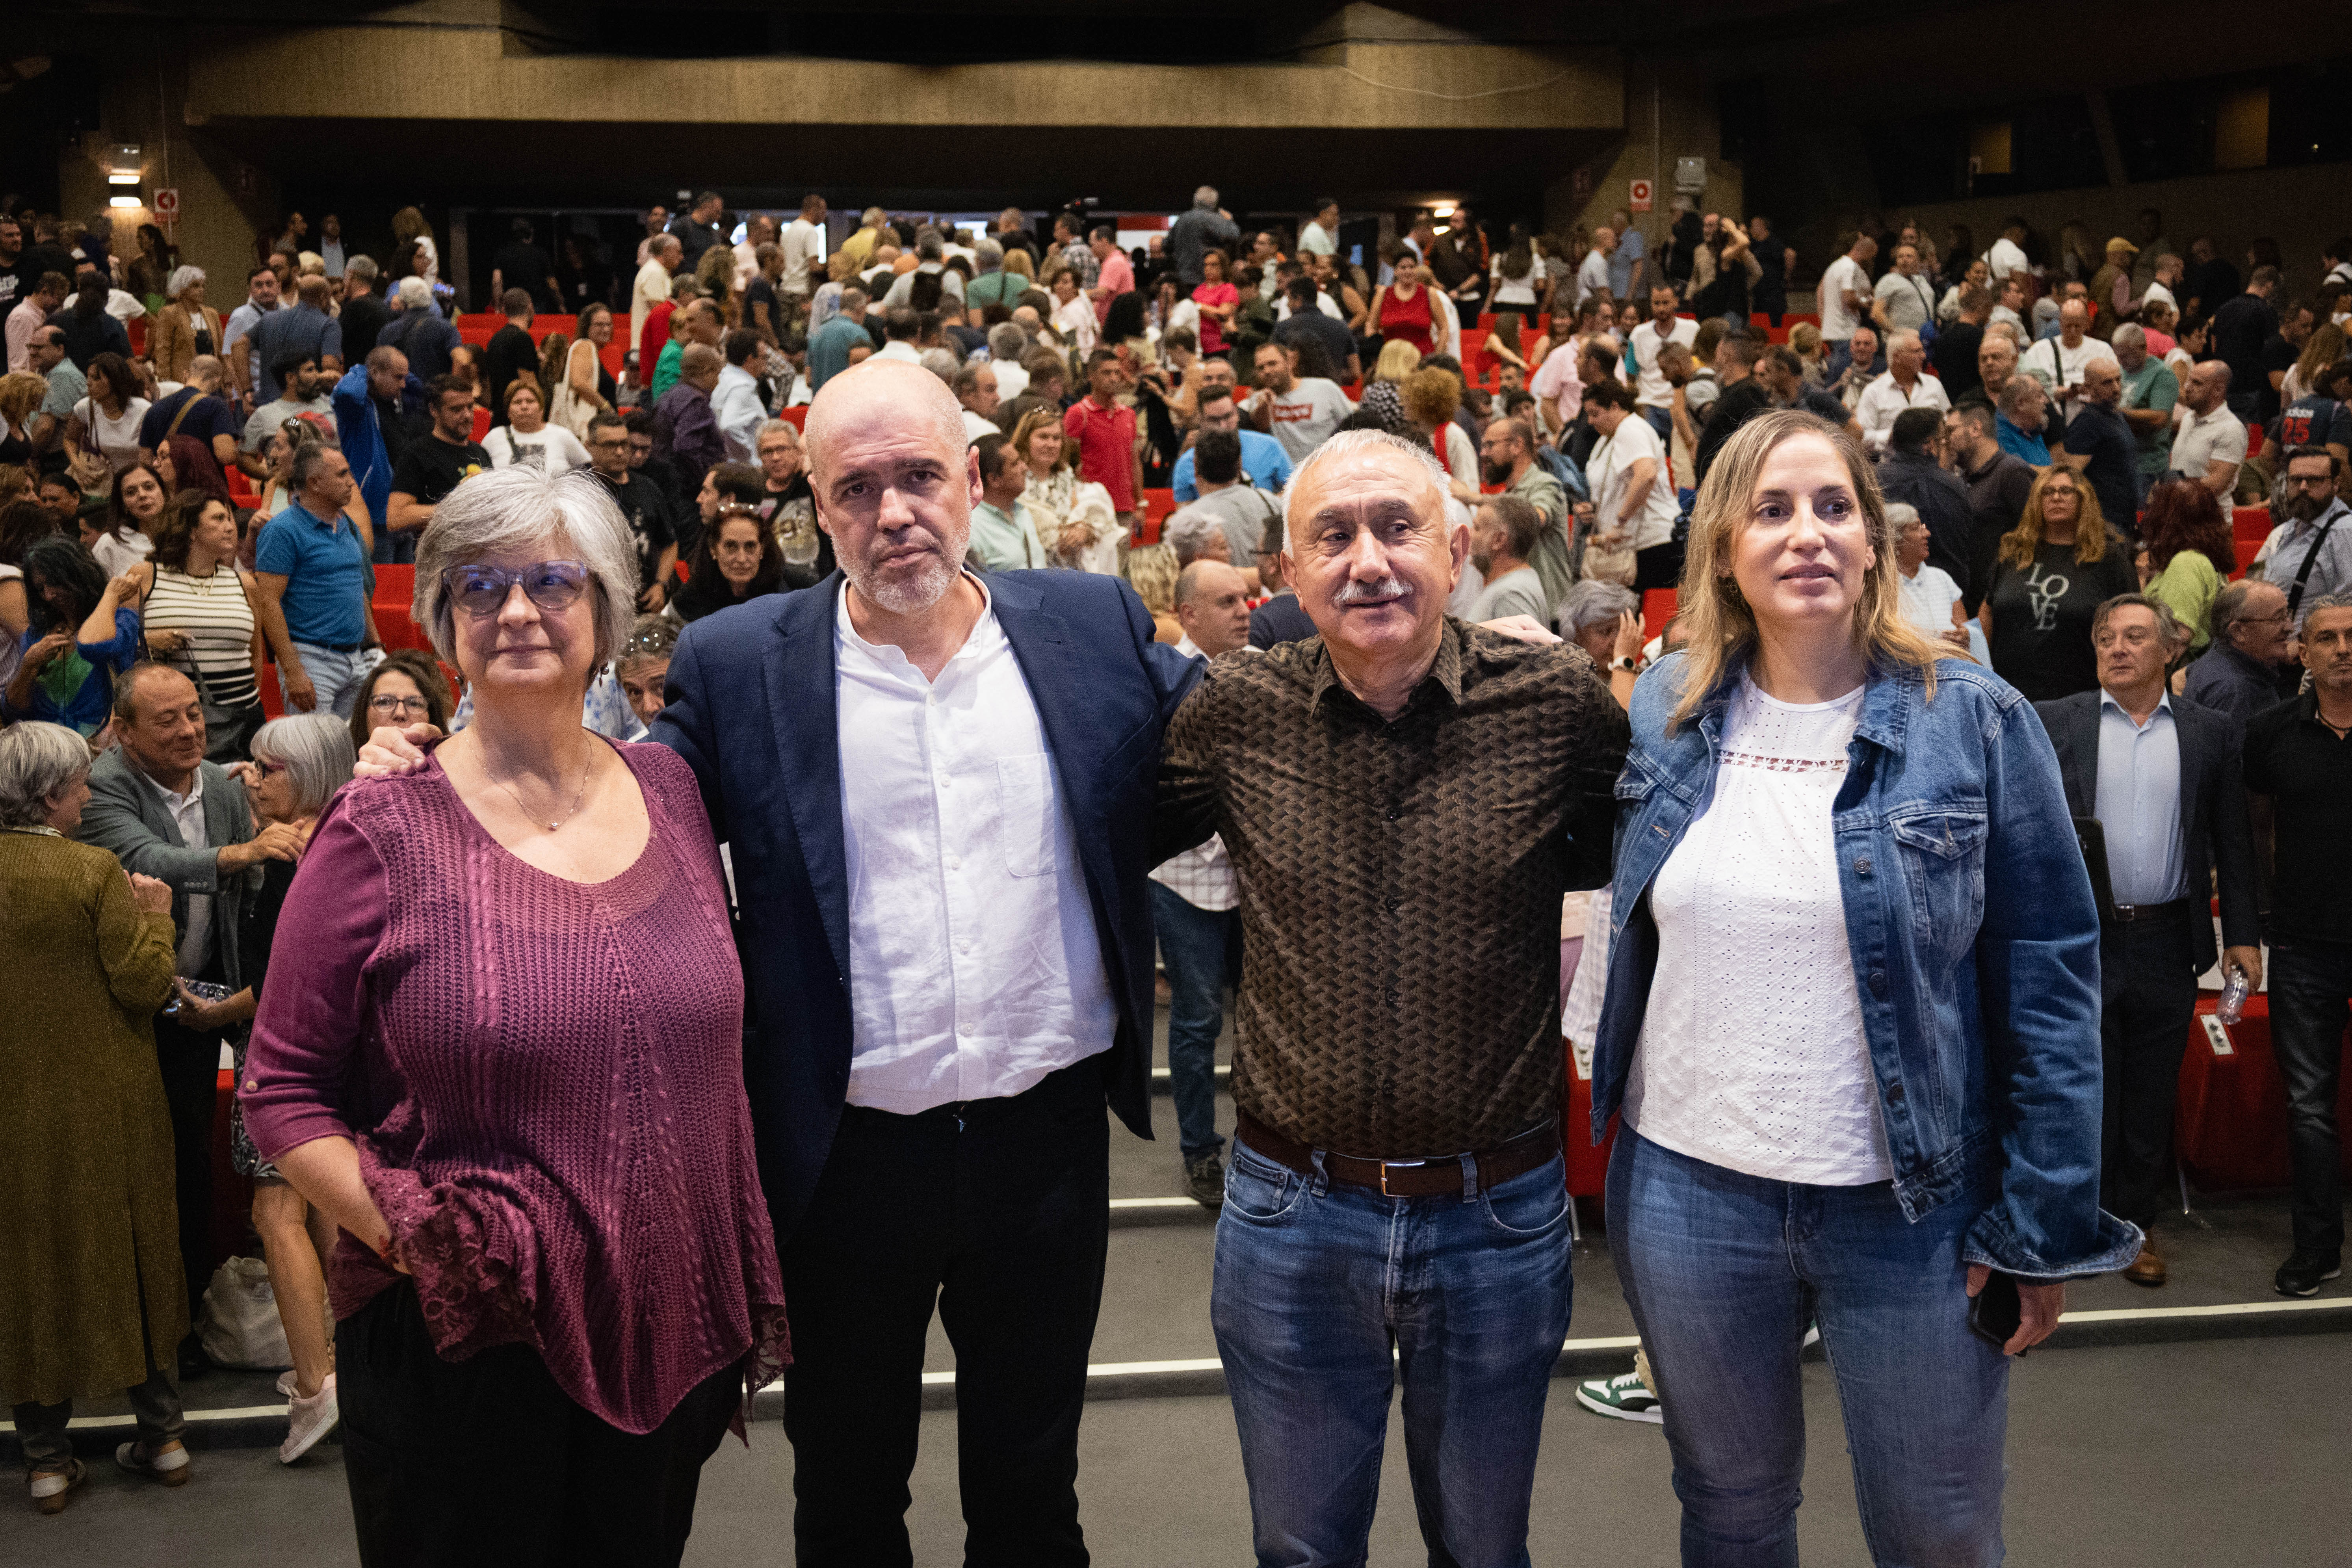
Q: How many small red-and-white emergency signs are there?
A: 2